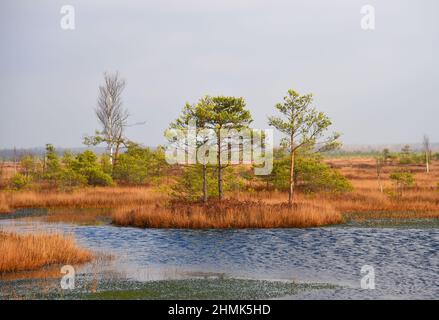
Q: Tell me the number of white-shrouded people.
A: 0